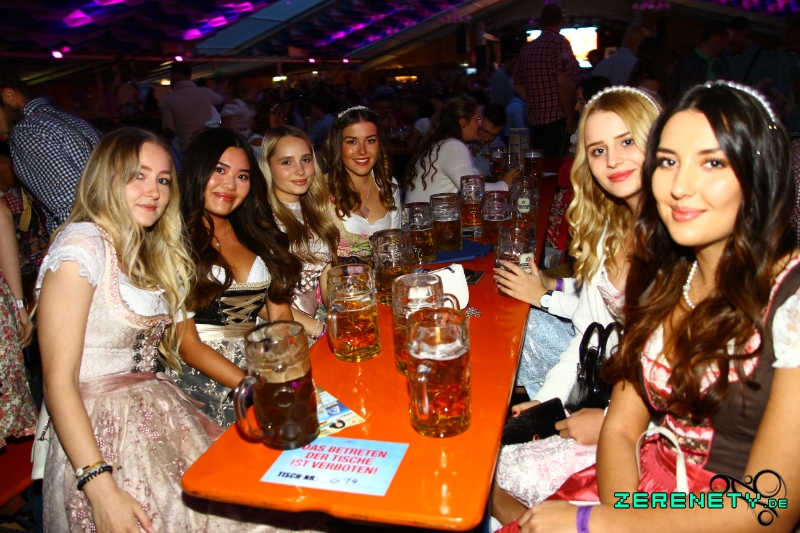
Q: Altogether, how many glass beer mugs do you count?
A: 14